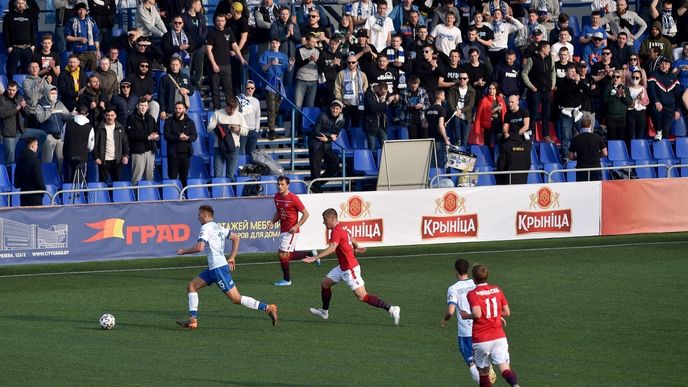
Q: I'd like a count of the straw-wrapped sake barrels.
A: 0